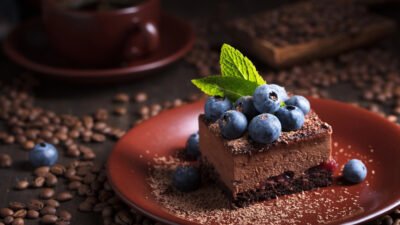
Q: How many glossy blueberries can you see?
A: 12